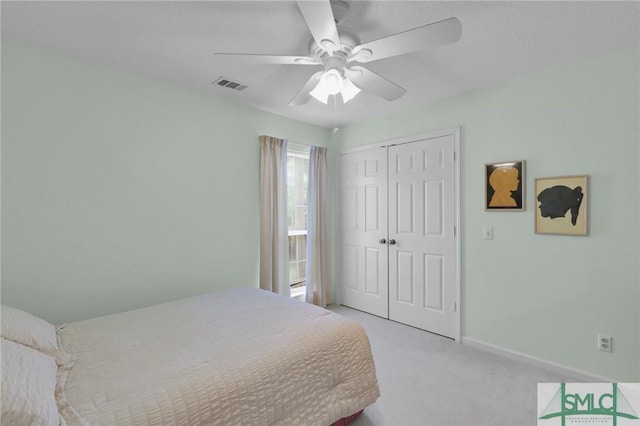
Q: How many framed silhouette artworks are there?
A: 2